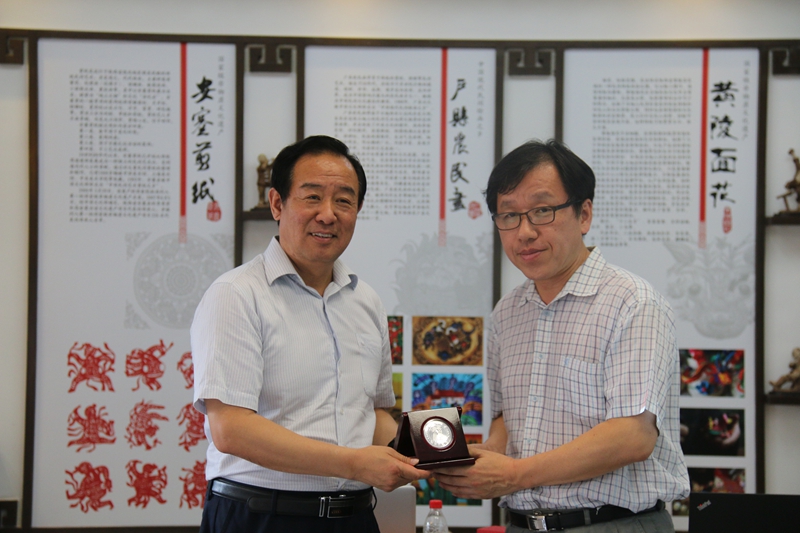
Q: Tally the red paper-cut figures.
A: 9